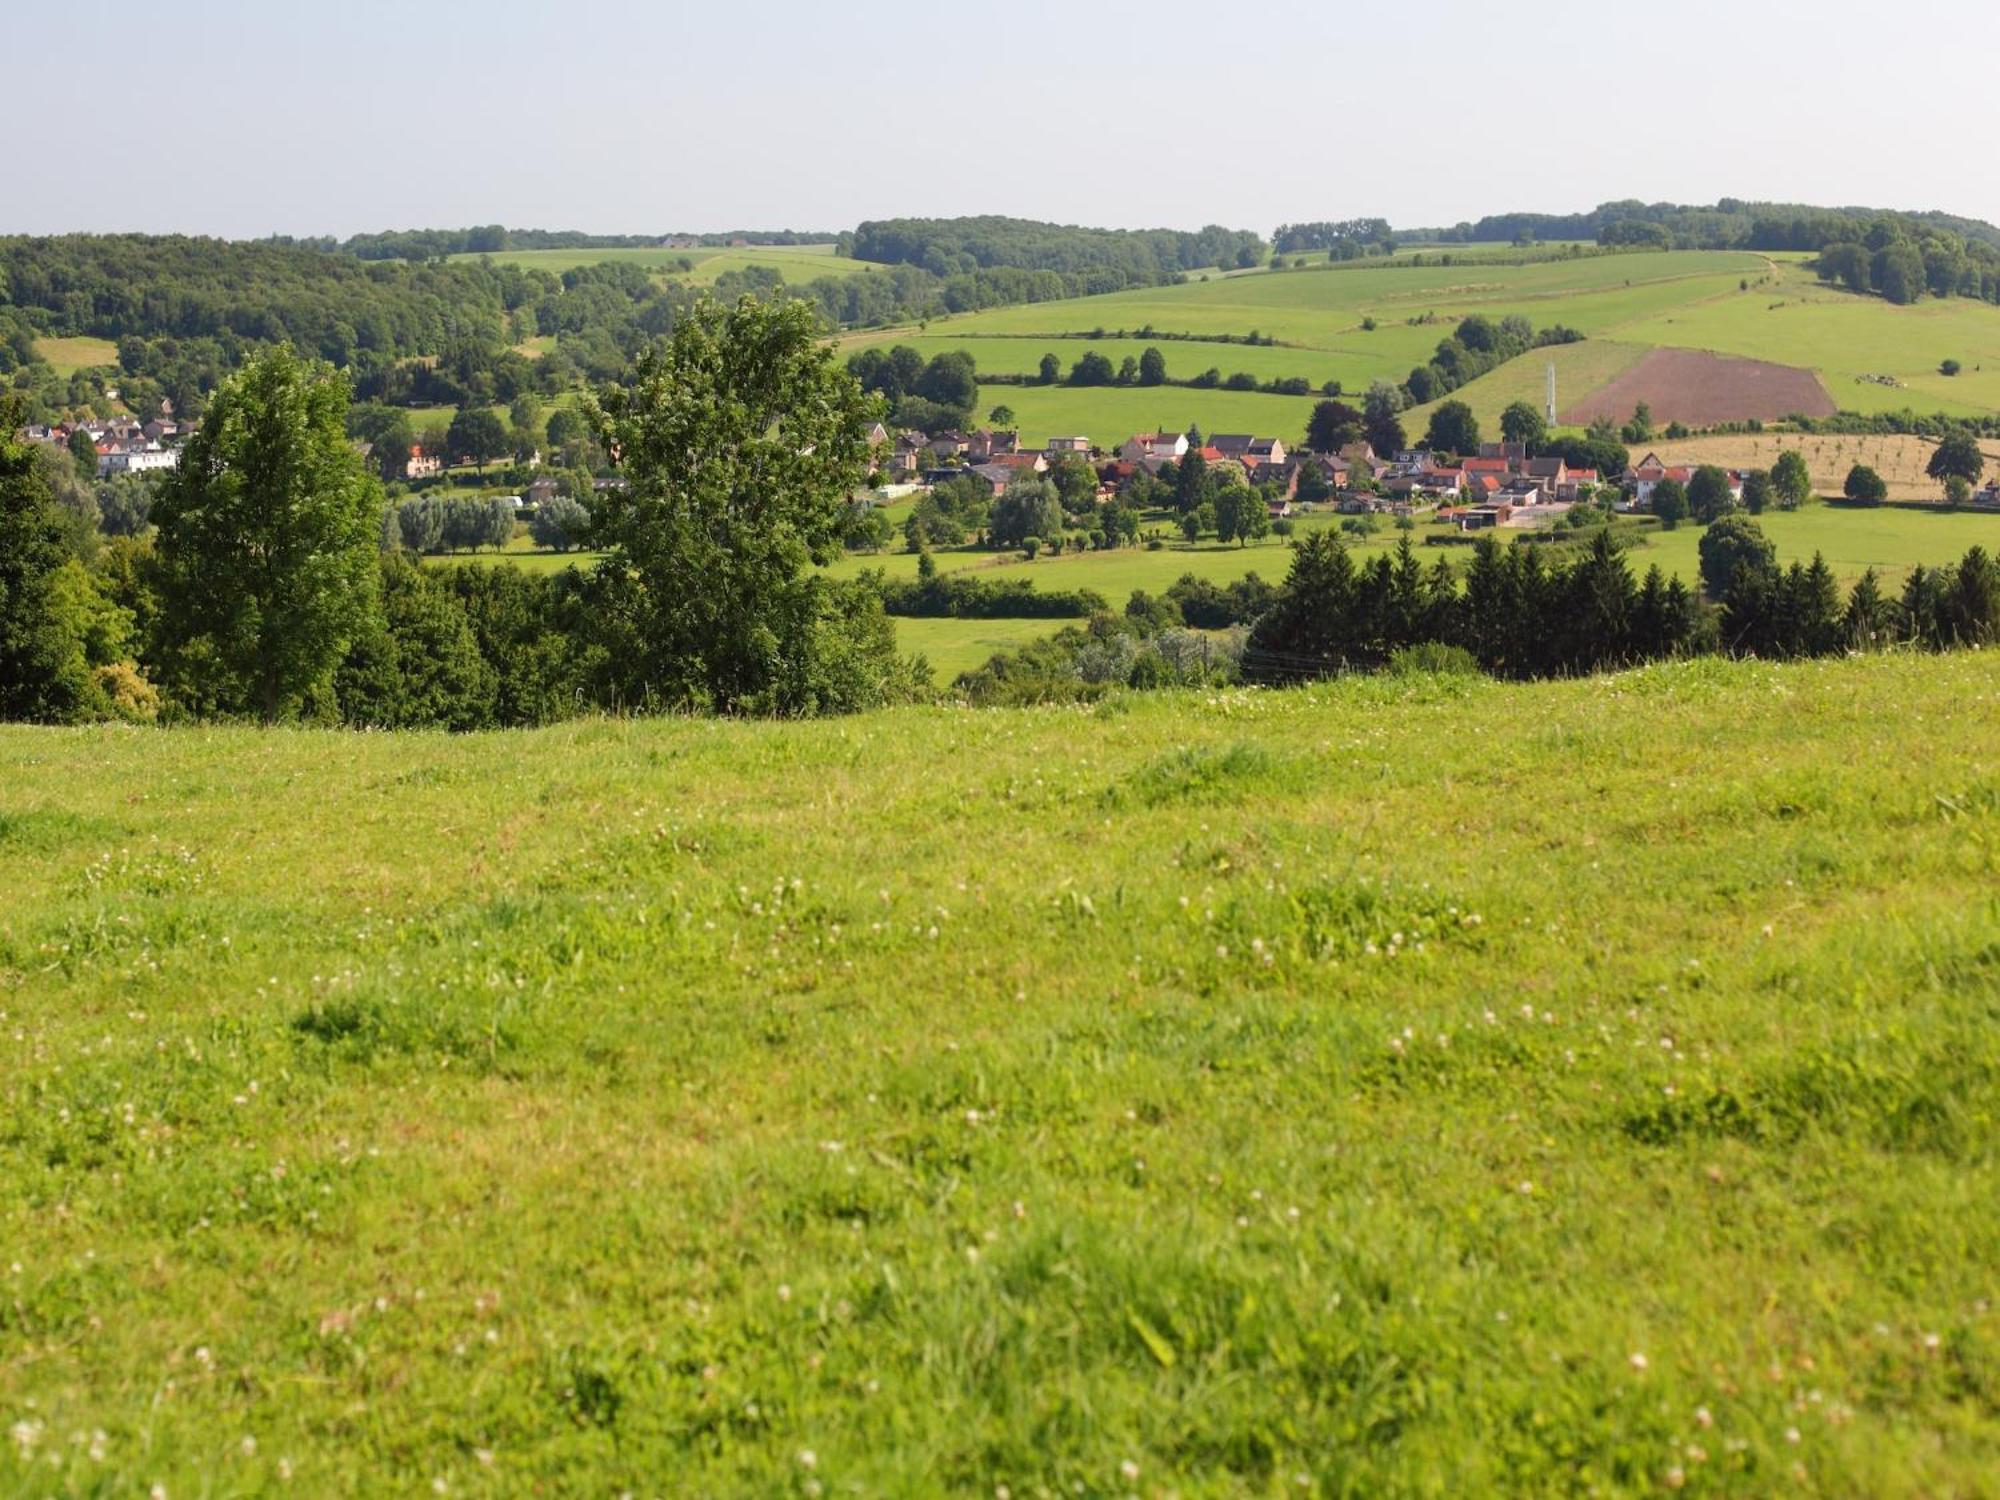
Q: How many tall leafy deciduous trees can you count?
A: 2